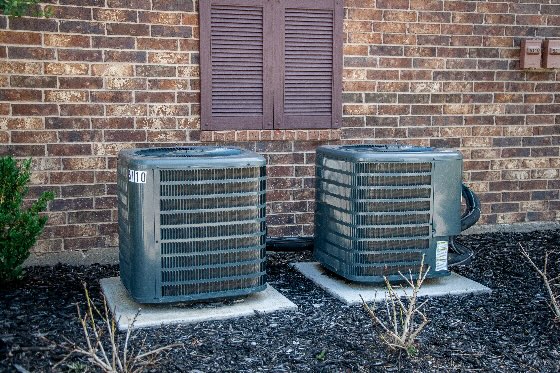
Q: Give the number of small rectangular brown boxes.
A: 2